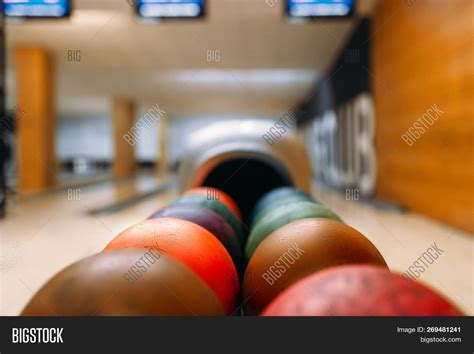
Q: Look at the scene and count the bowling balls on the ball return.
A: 10